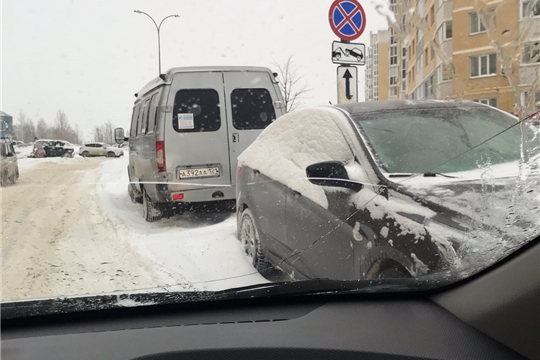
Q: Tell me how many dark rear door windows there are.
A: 2